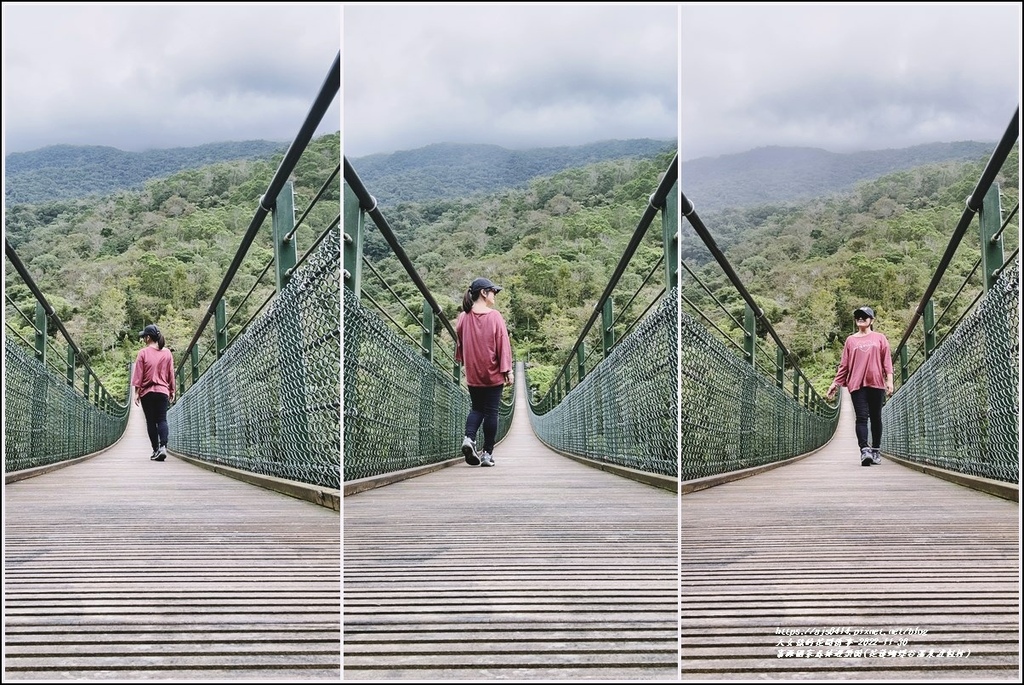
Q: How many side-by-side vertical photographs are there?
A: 3